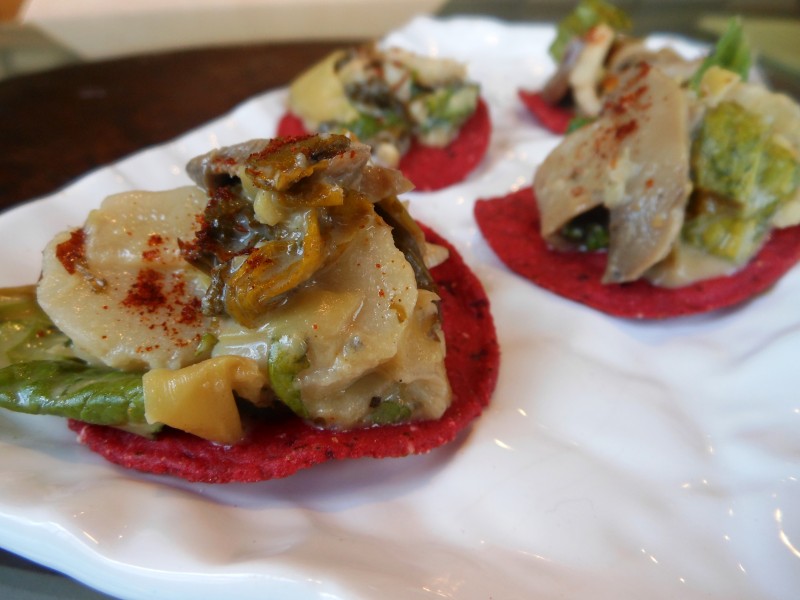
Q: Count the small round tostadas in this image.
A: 4